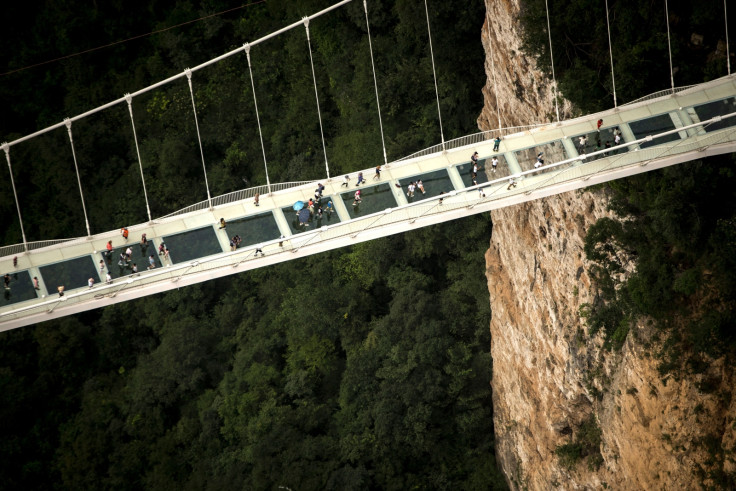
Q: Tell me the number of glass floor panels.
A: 13